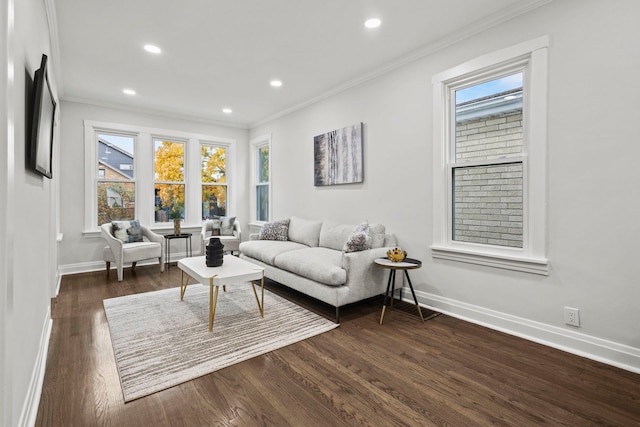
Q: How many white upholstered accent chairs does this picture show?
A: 2